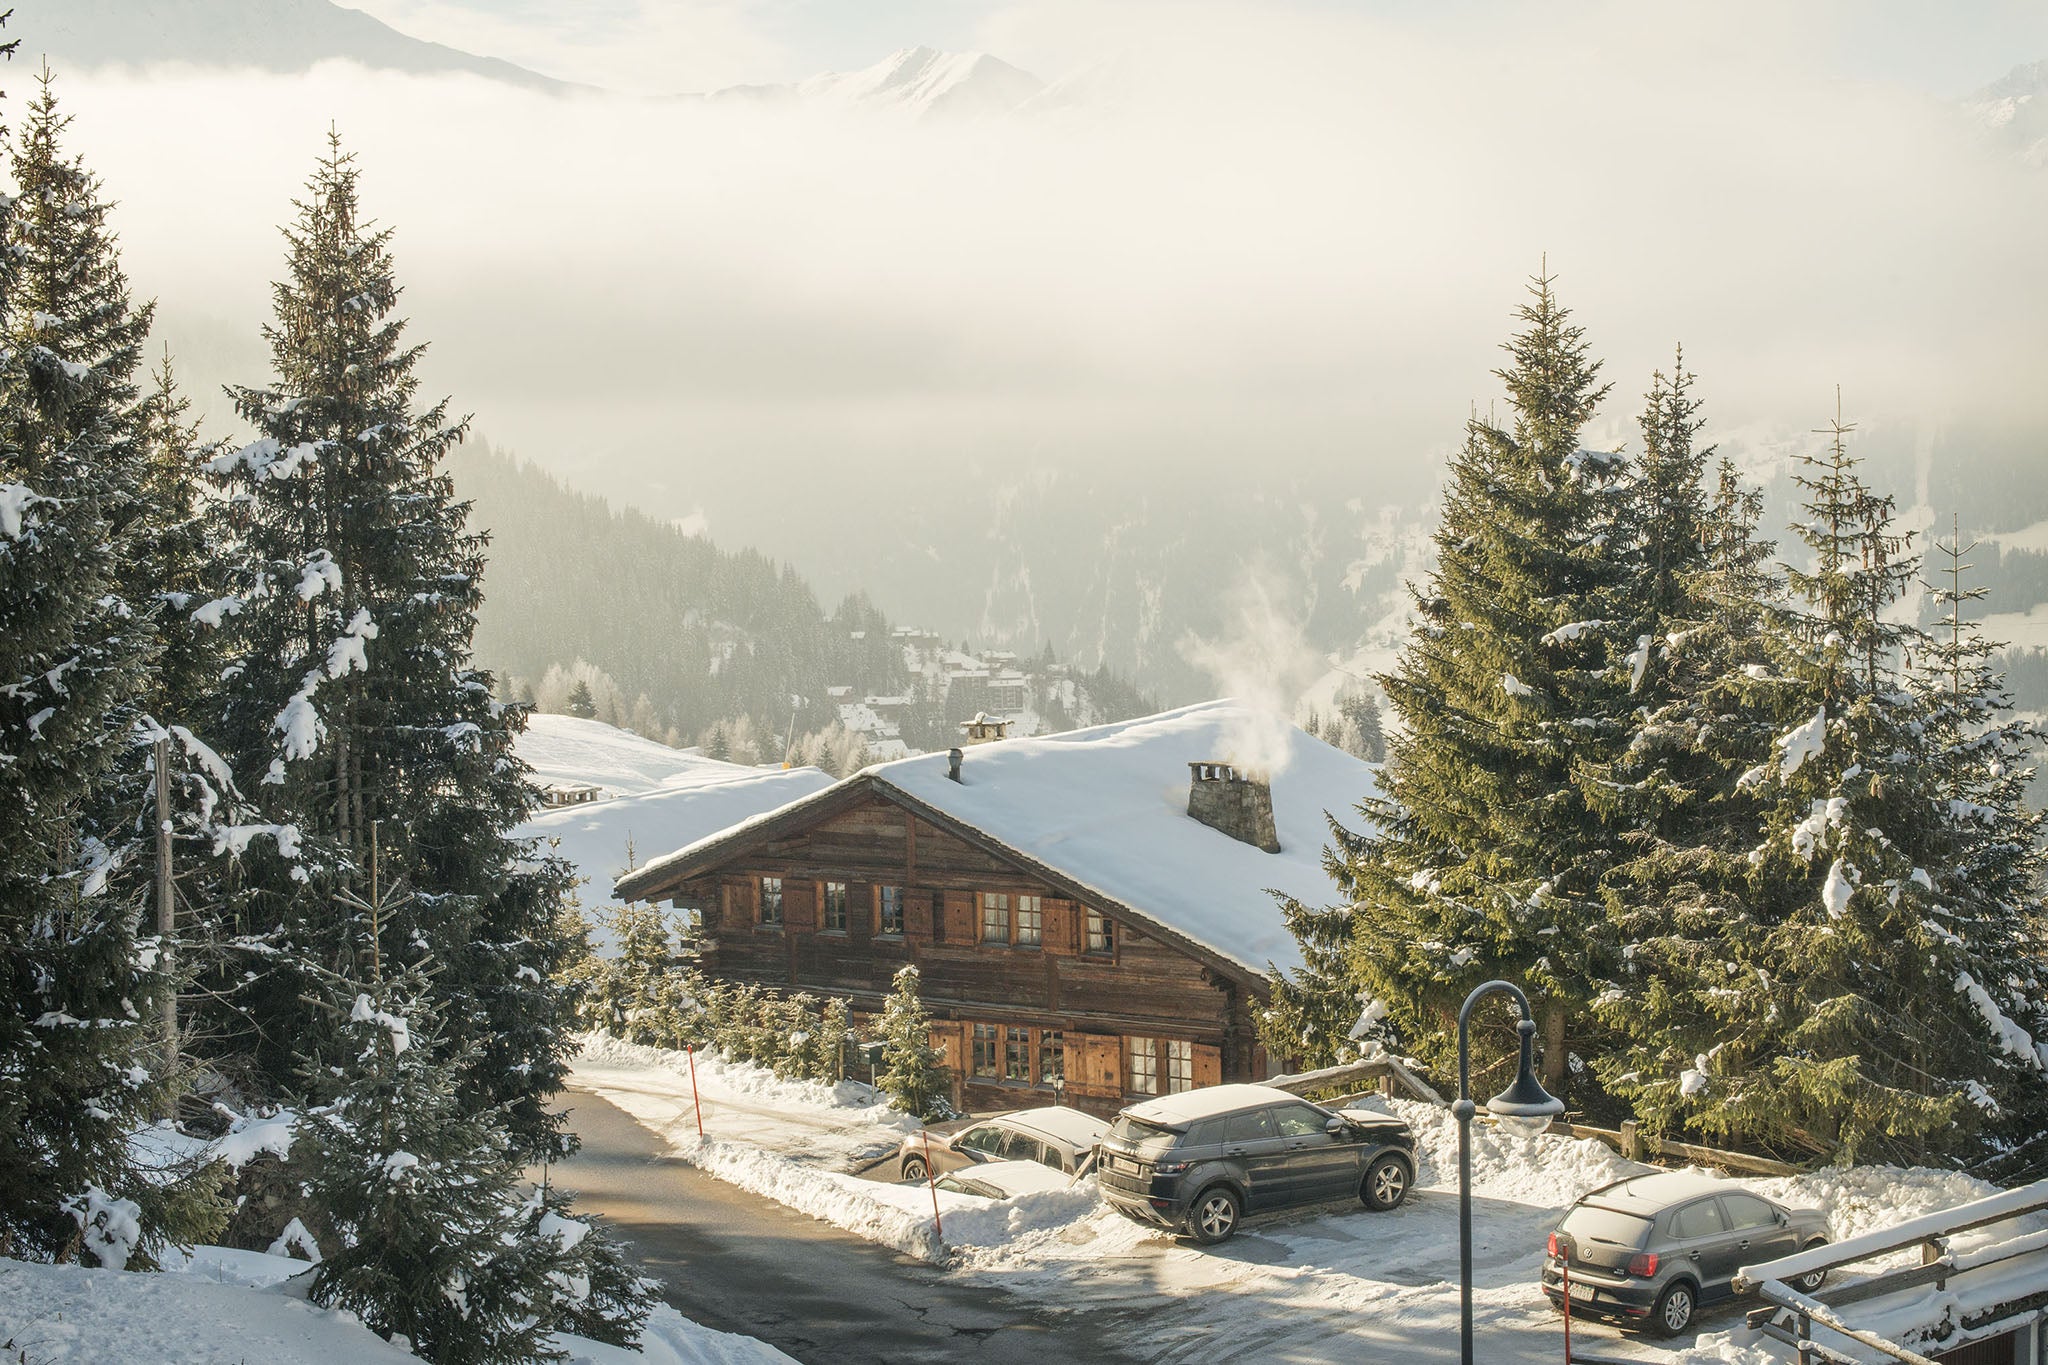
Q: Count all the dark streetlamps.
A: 1